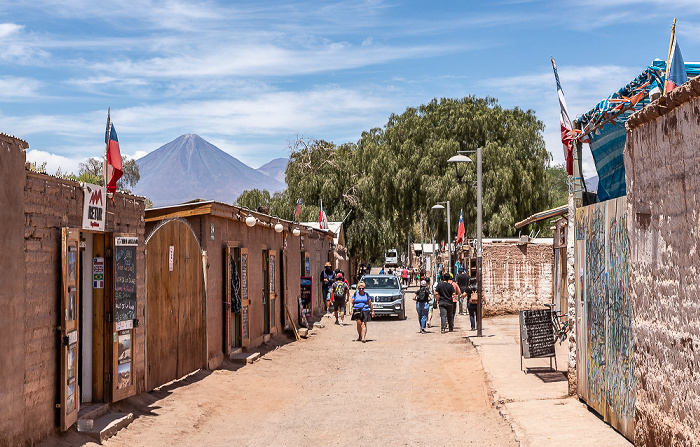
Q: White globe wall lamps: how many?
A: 3